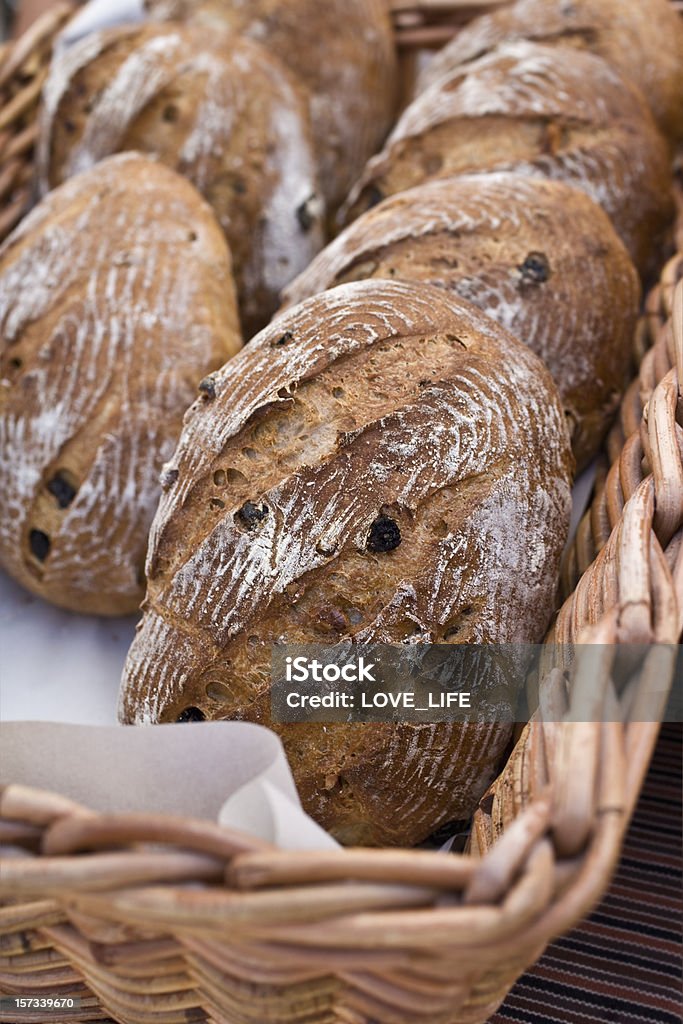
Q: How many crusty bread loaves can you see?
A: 7